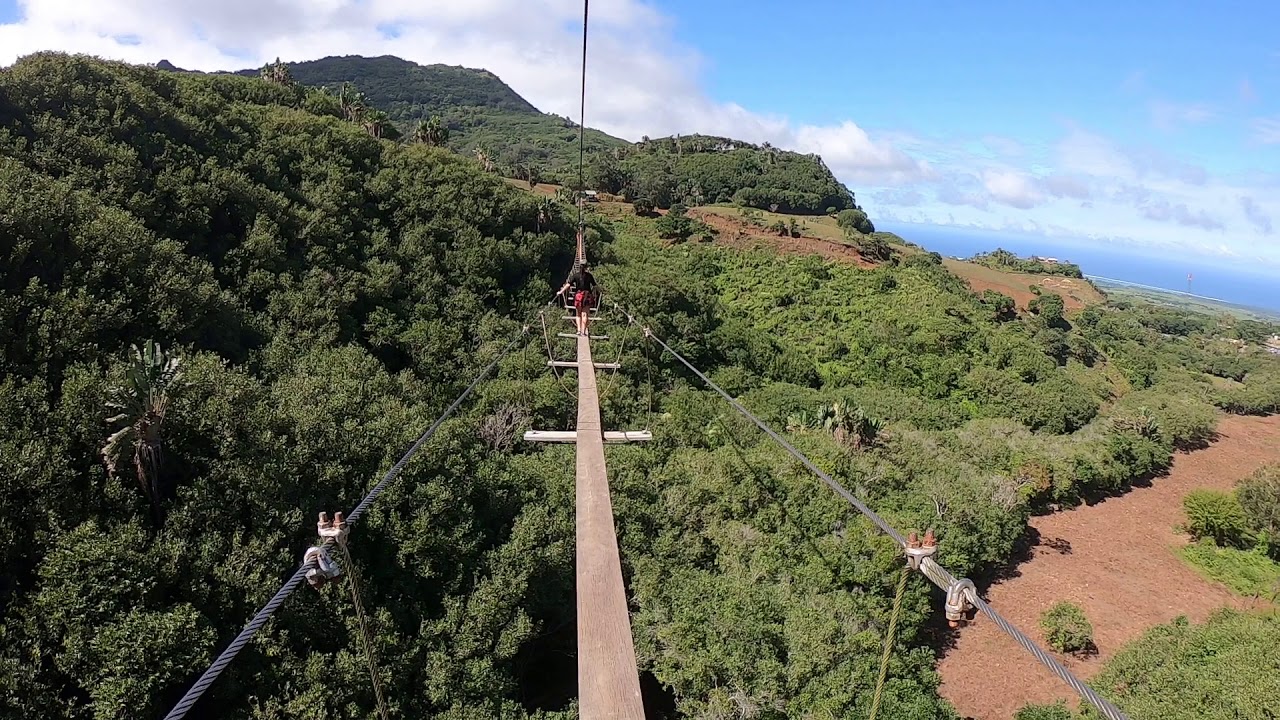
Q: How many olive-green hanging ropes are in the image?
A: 2